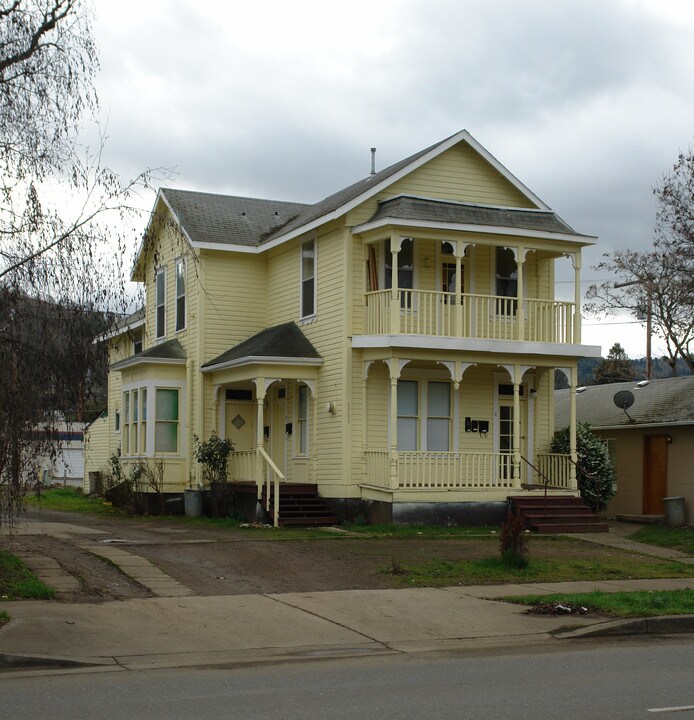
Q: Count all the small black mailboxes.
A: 5